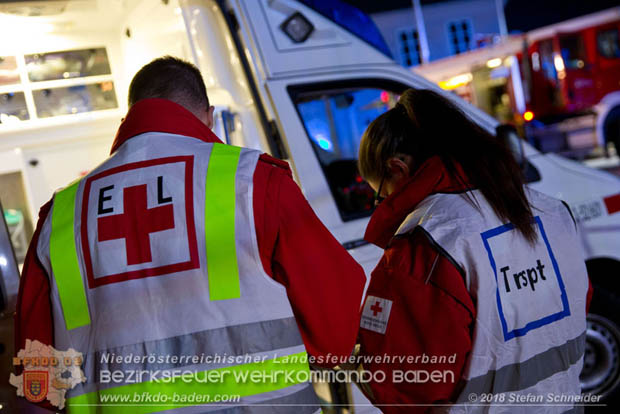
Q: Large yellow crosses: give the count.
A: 0